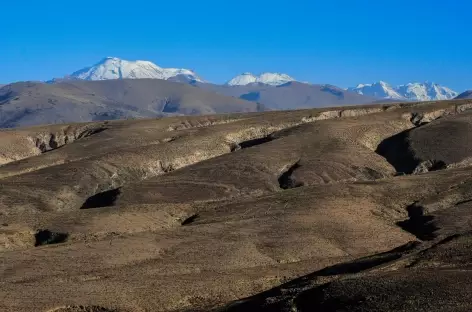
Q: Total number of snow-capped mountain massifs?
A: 3